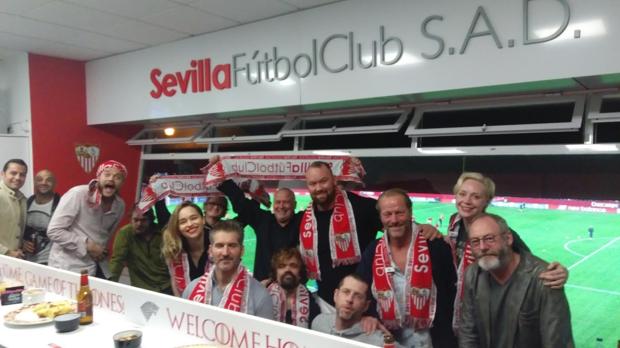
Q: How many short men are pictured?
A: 1